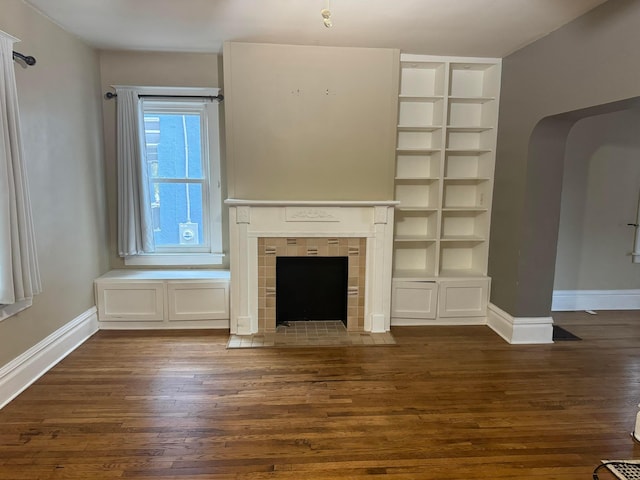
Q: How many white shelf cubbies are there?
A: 14